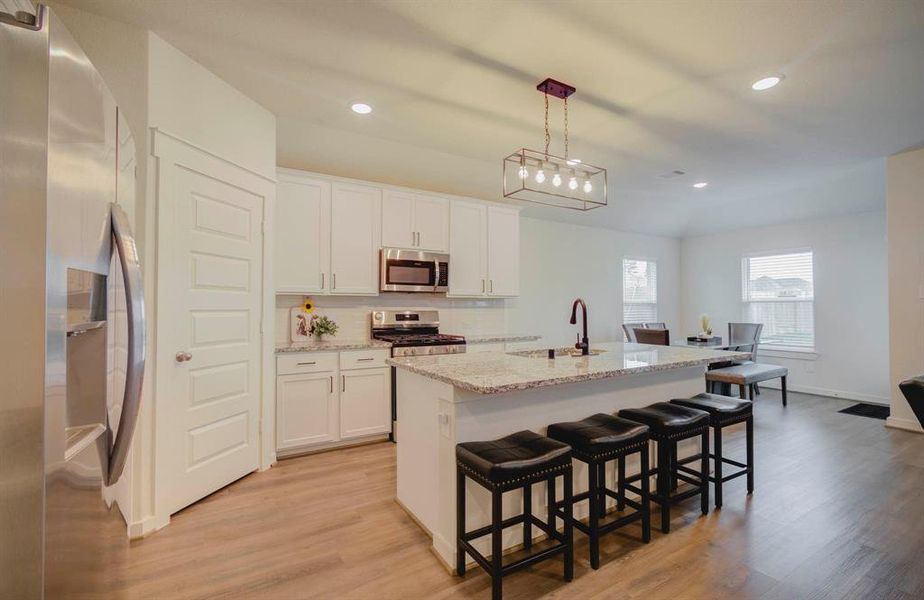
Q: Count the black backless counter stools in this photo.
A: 4